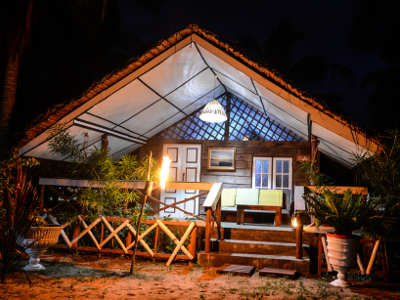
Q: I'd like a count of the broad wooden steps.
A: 3